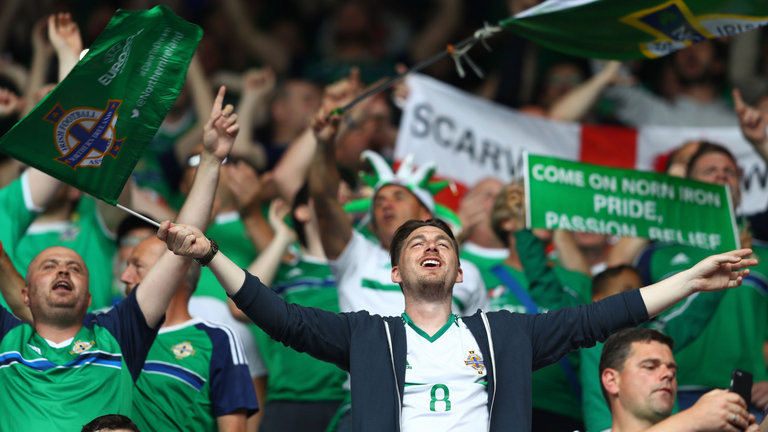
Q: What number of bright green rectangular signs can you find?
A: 1